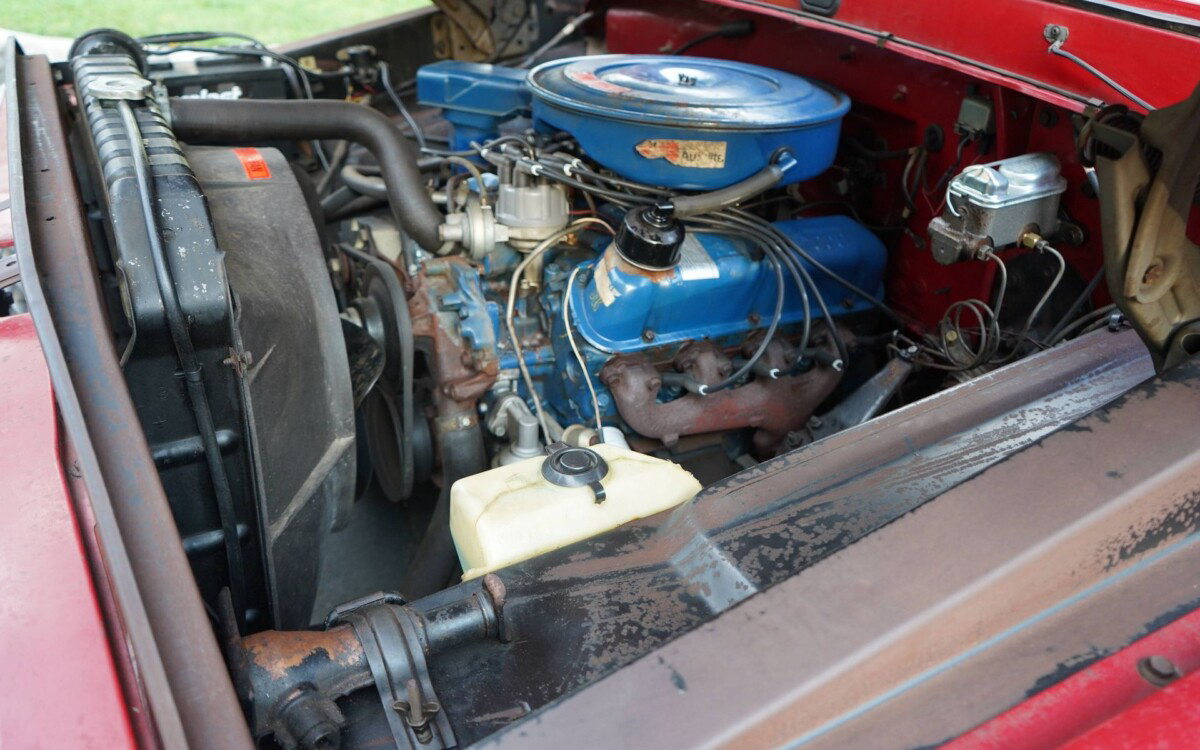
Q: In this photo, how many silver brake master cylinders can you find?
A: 1